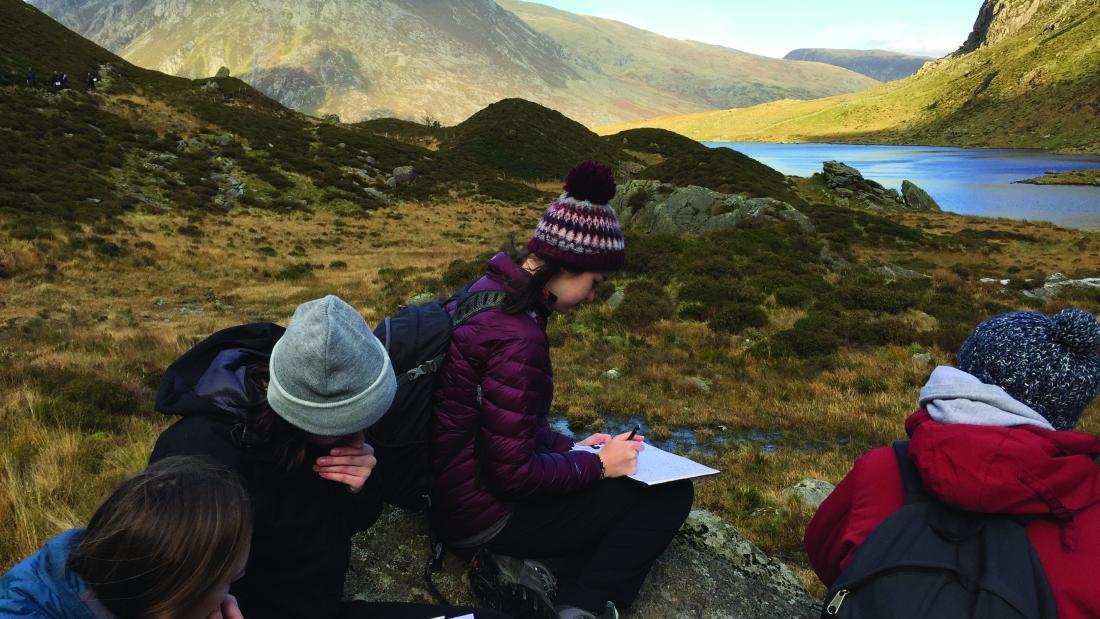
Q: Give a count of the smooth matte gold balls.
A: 0